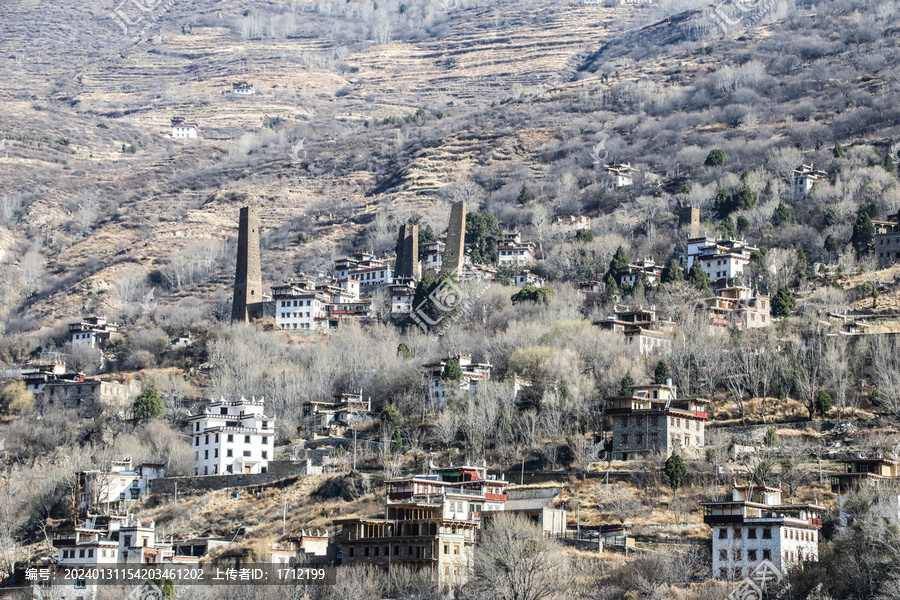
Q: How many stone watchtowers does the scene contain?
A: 4